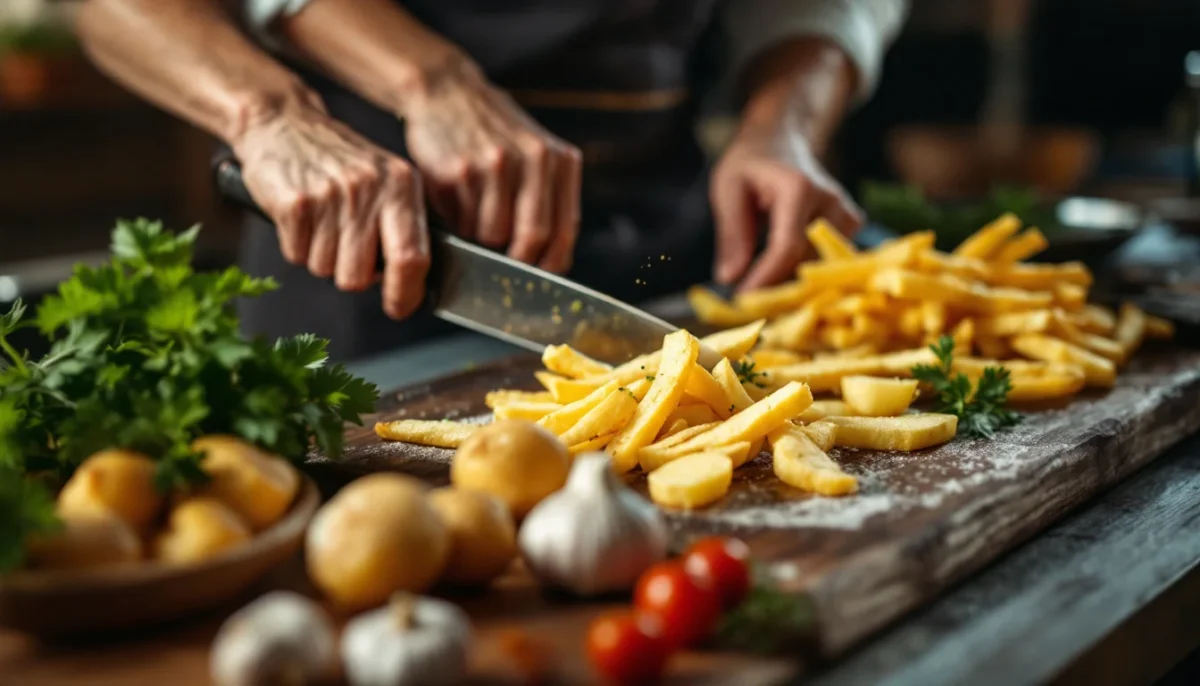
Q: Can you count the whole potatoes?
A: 7